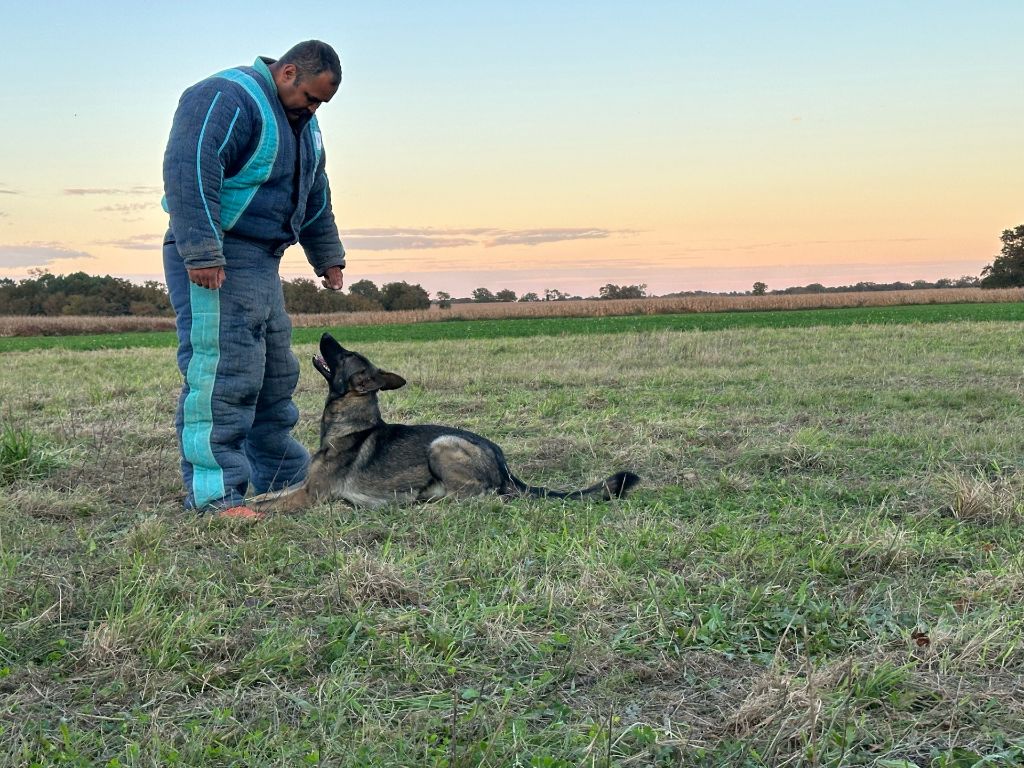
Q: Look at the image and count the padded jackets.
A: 1